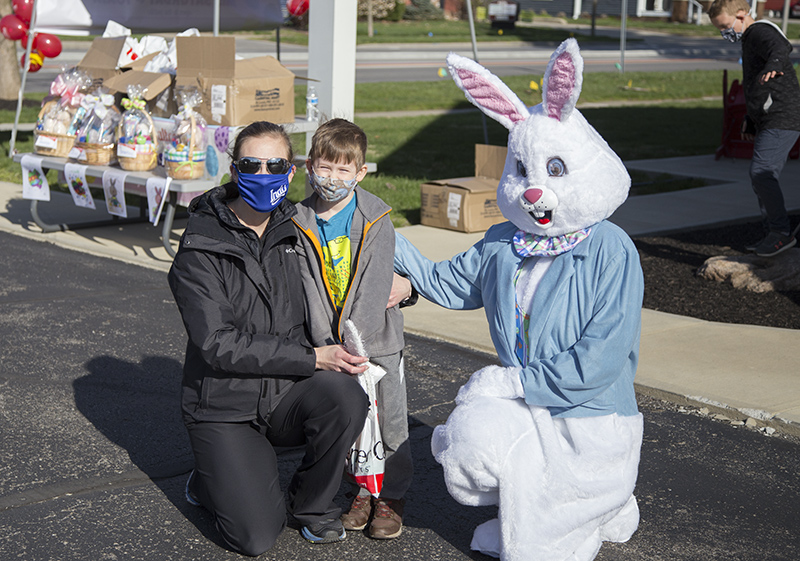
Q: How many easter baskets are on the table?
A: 4